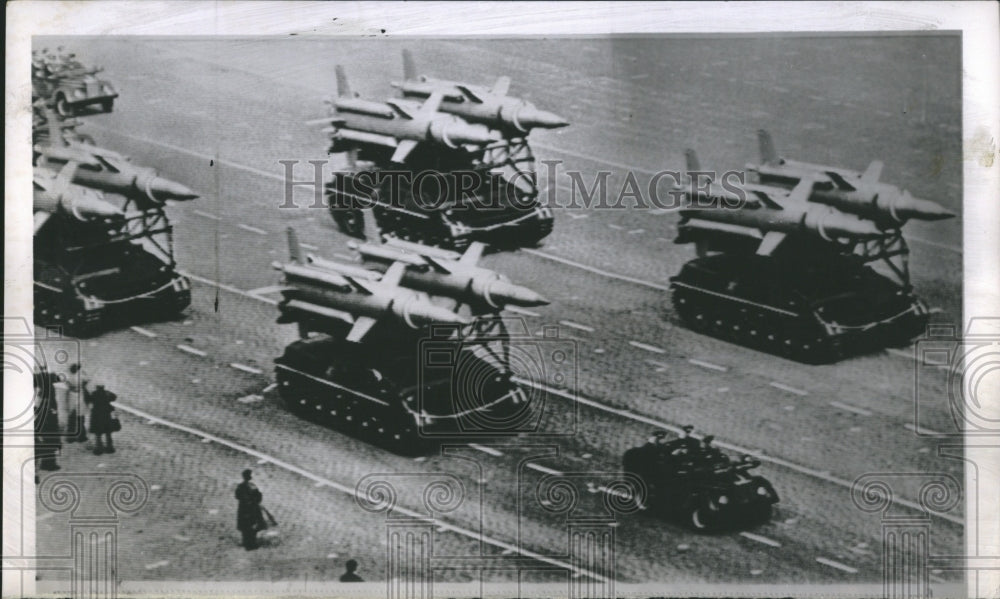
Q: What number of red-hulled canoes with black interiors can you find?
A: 0